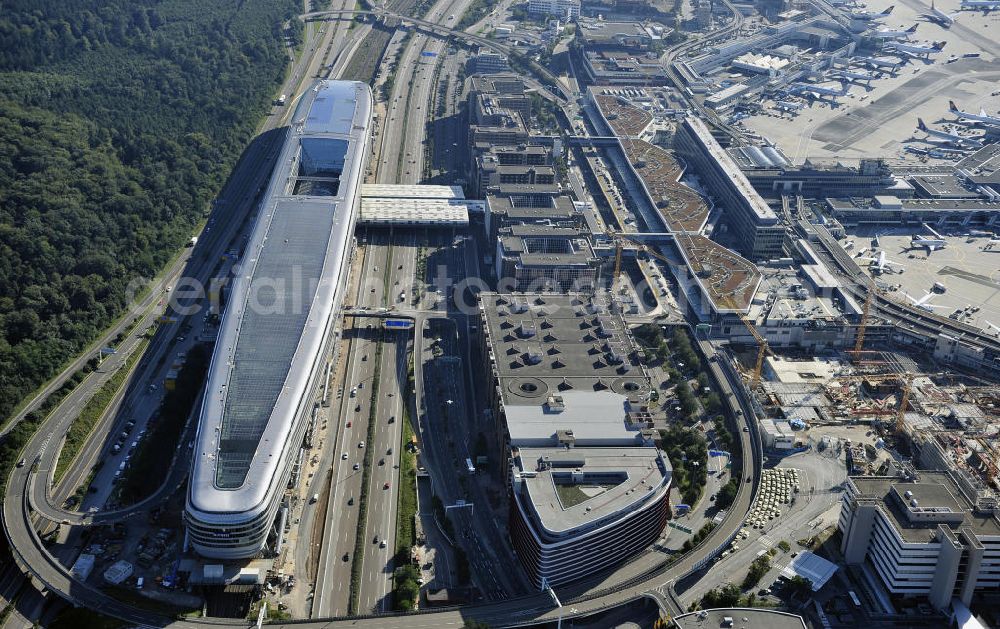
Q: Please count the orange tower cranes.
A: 4